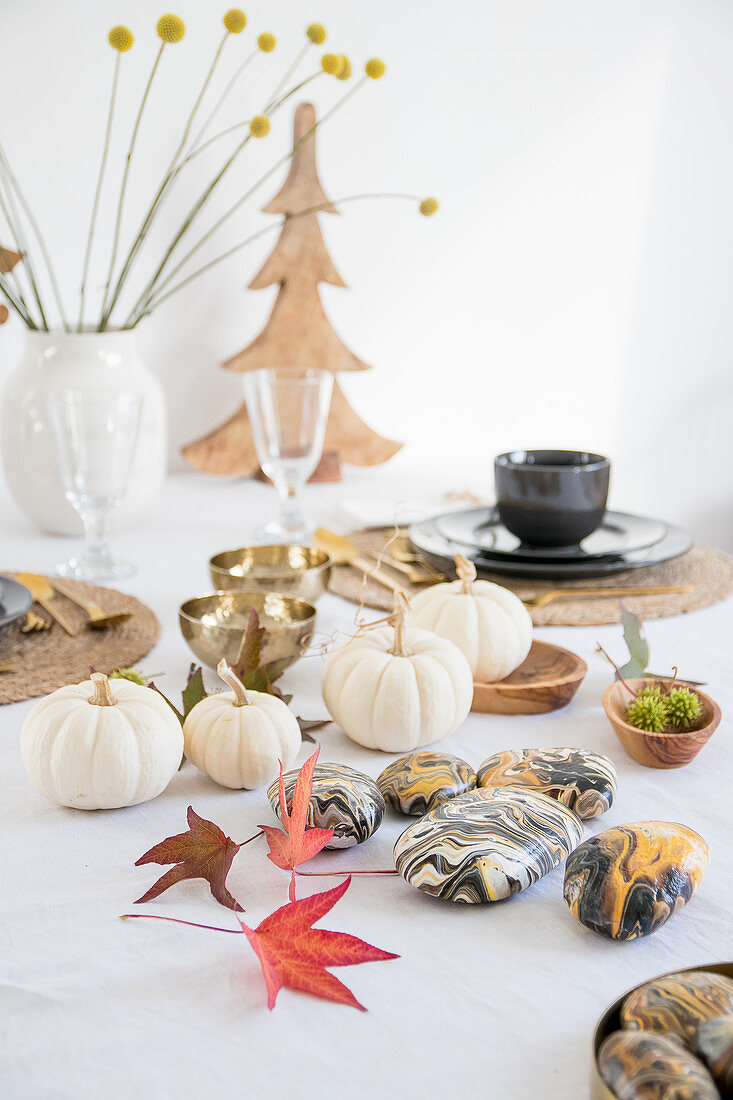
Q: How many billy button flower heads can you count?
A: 10